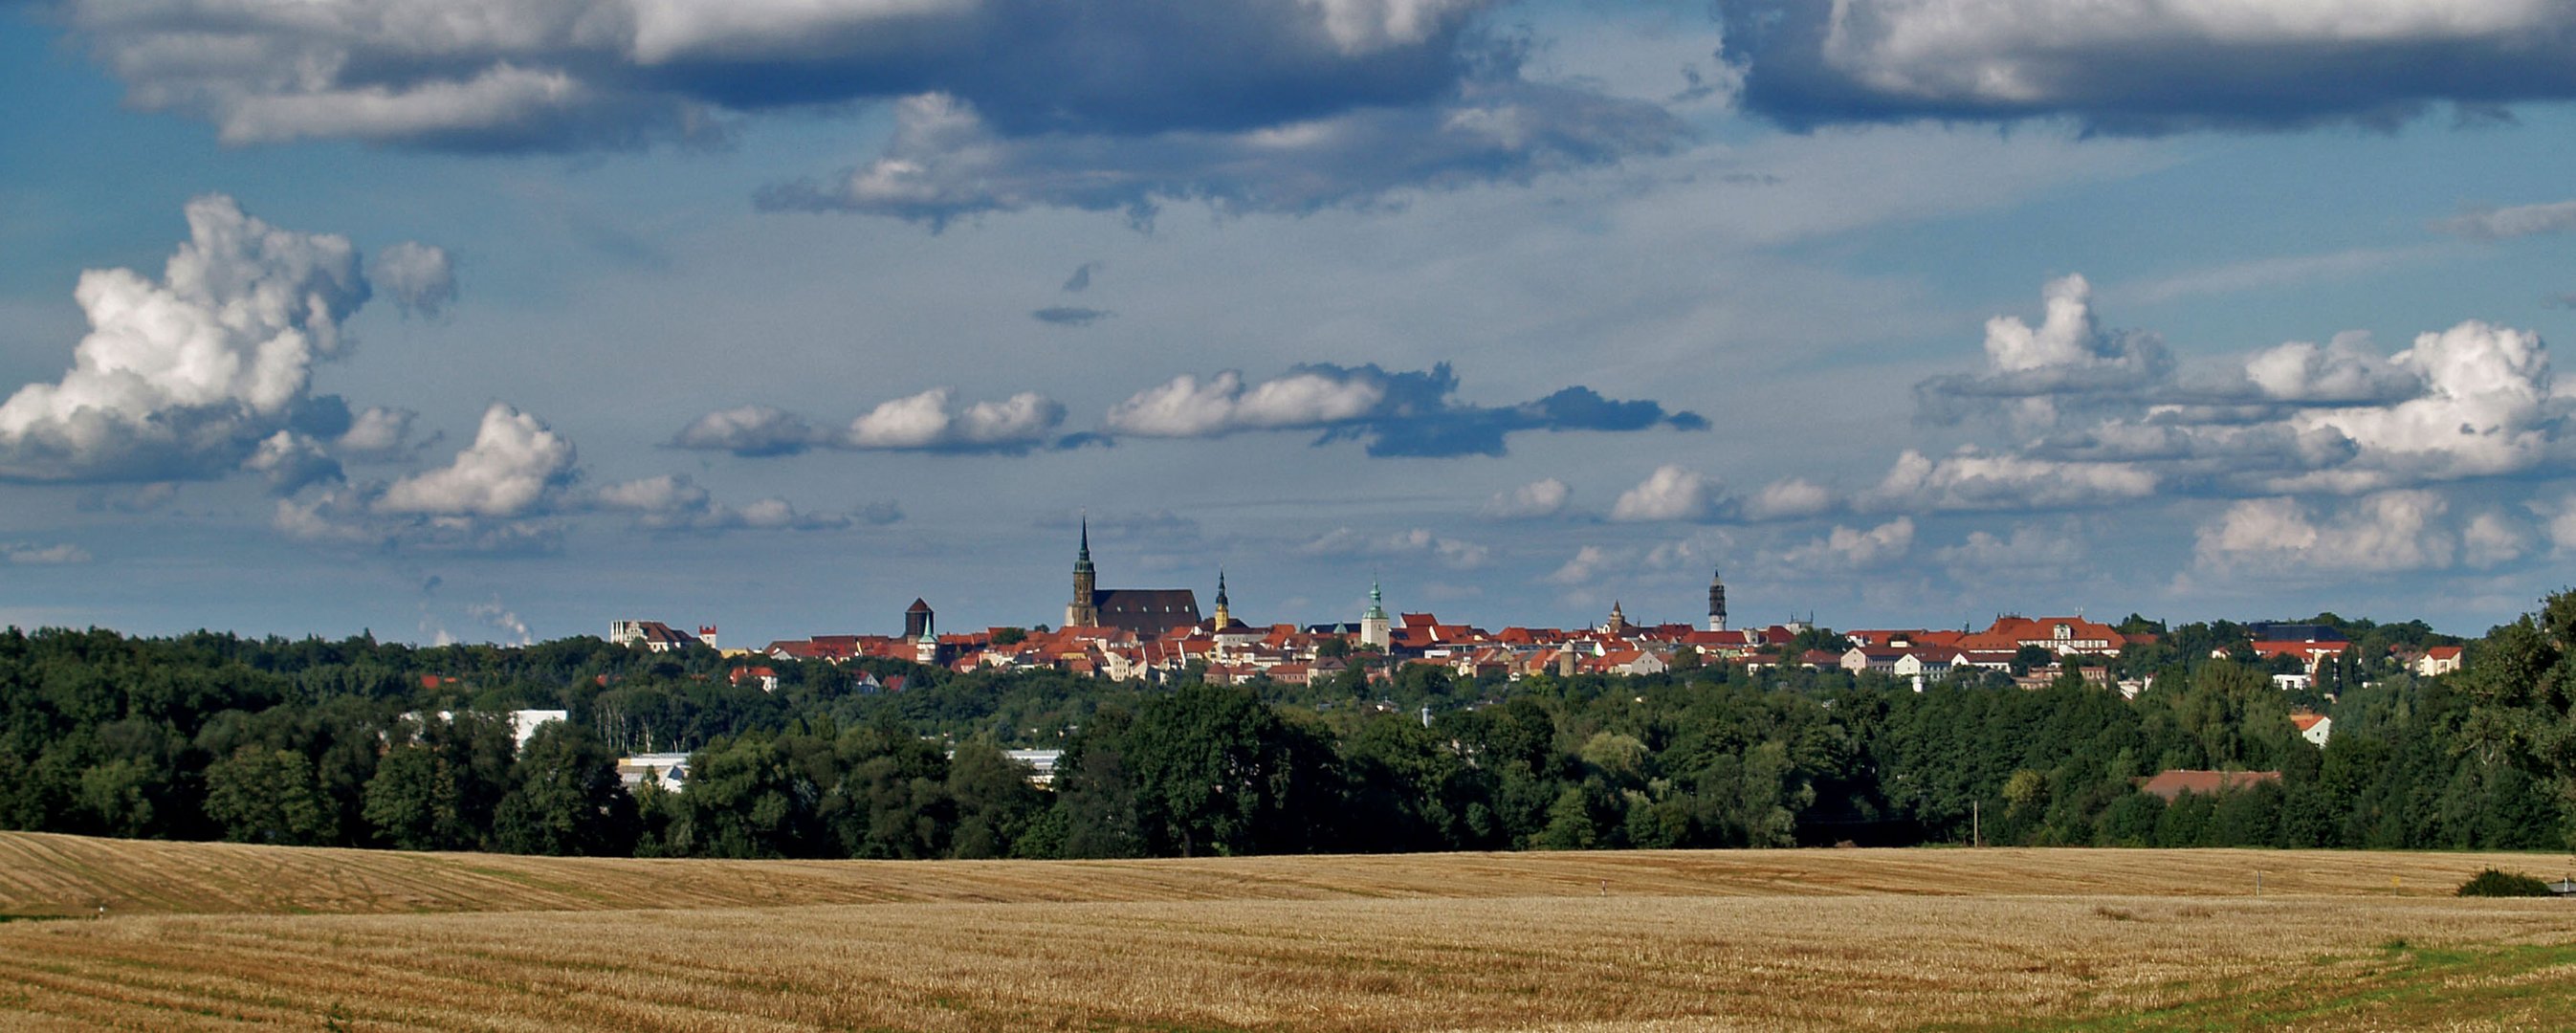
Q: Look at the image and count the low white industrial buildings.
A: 3